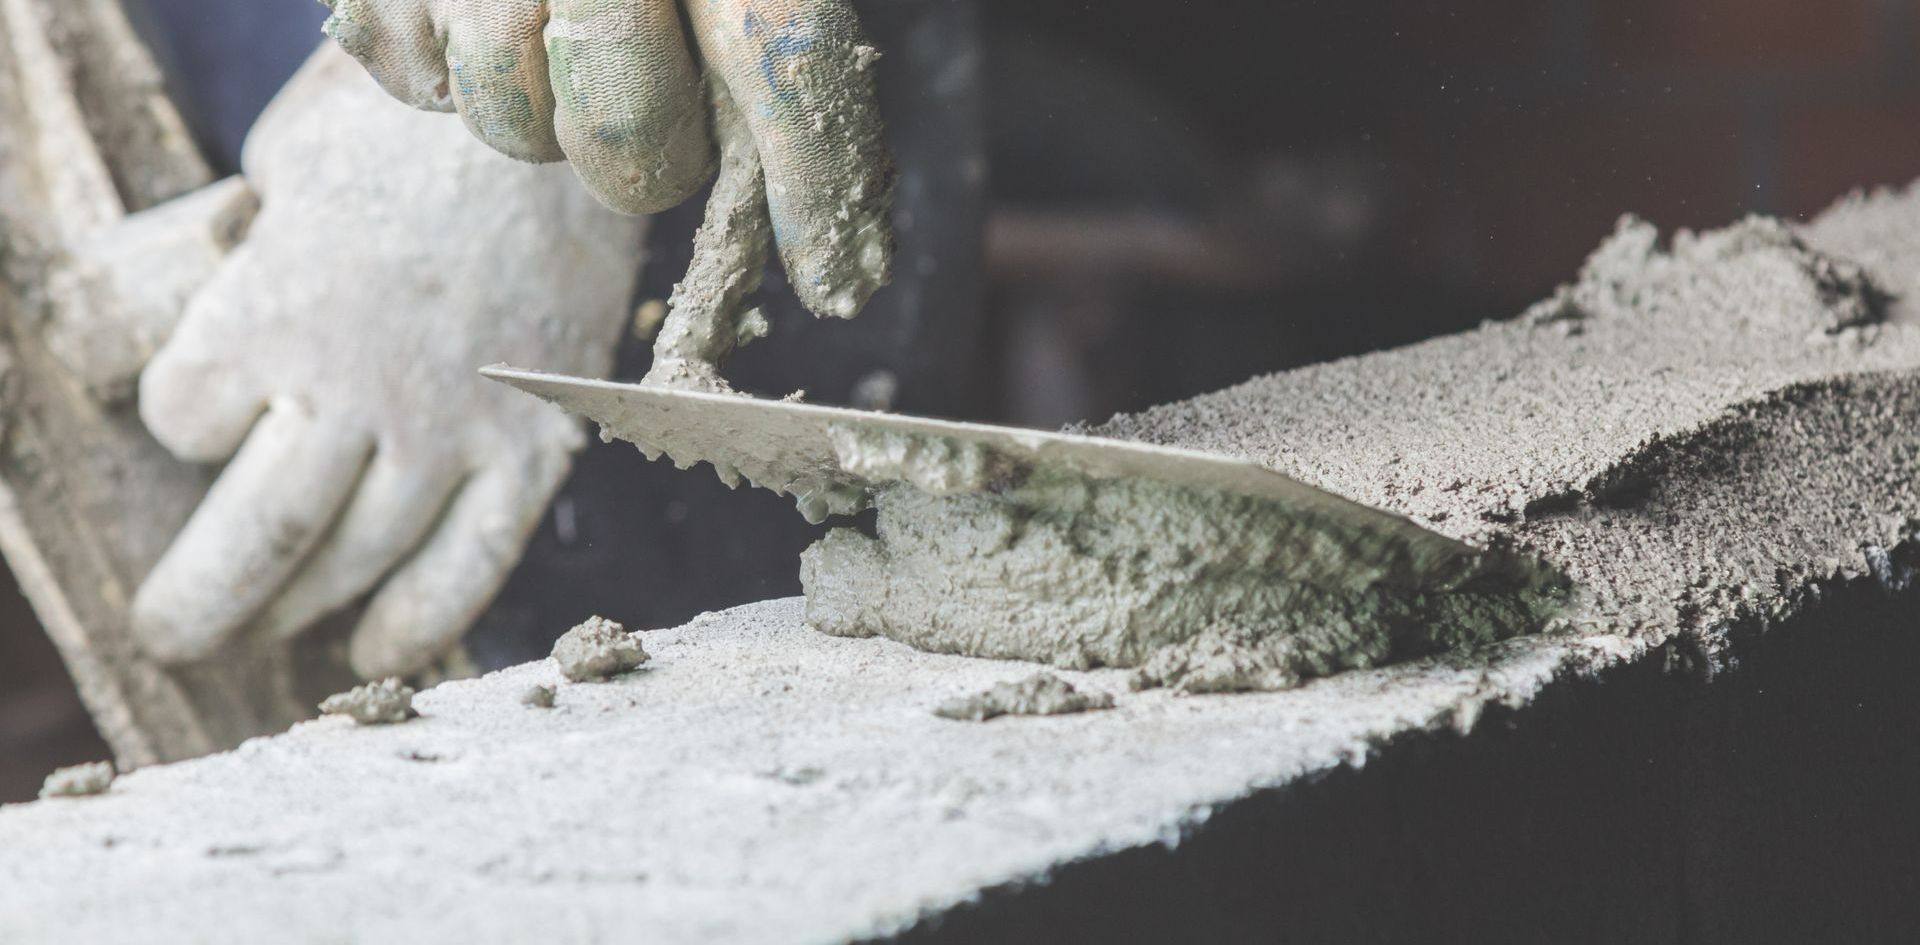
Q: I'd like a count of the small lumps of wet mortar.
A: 5